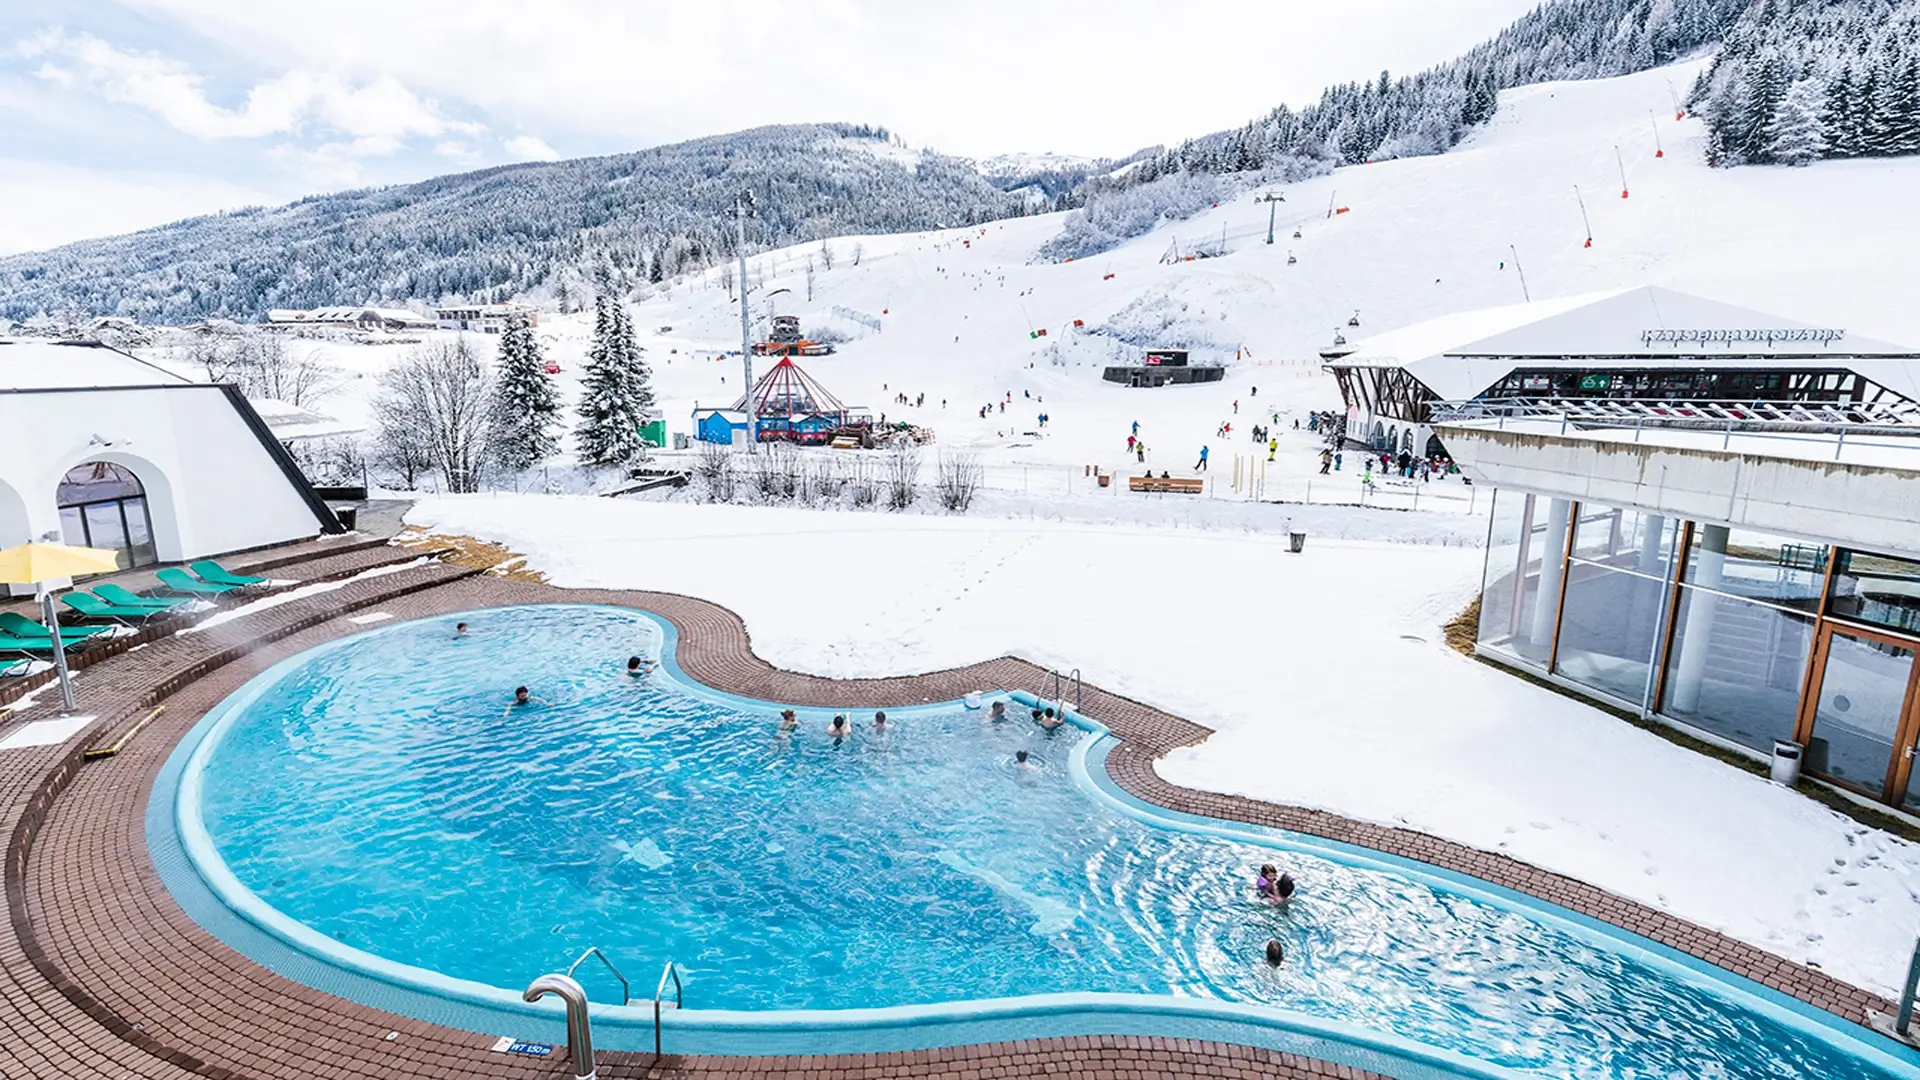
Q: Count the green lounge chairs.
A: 7